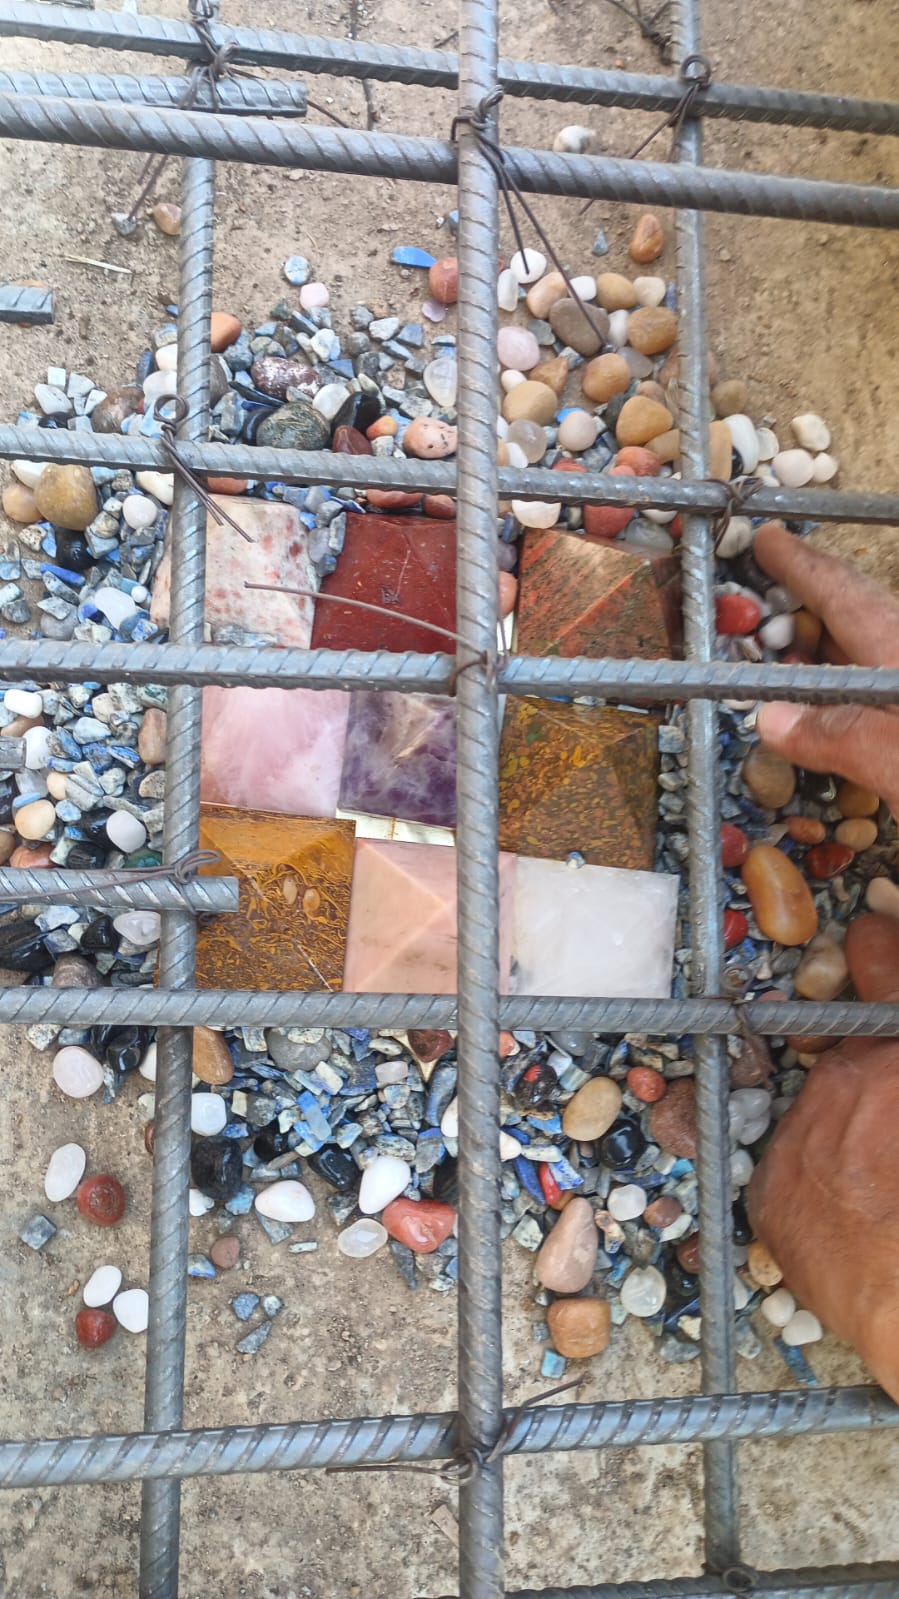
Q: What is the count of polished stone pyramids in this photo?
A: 9